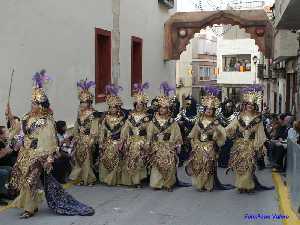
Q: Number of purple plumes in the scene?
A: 7